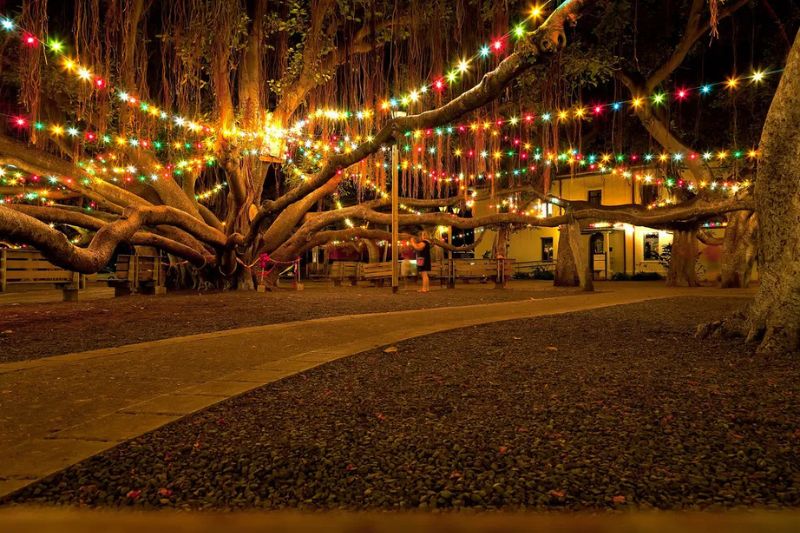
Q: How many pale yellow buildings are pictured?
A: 1